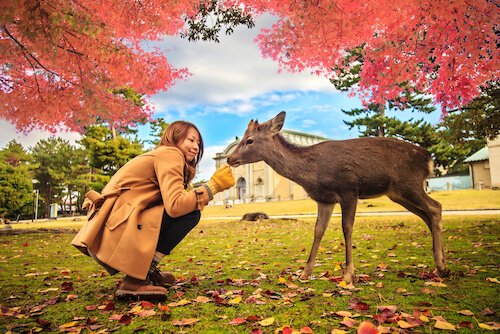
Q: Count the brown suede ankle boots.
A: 2